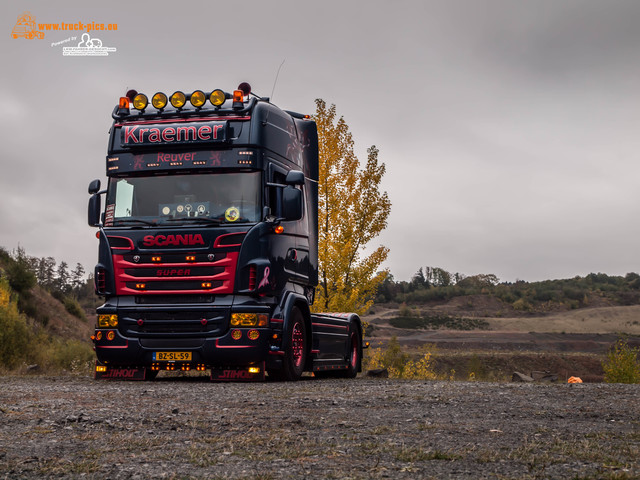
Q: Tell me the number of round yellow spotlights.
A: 5